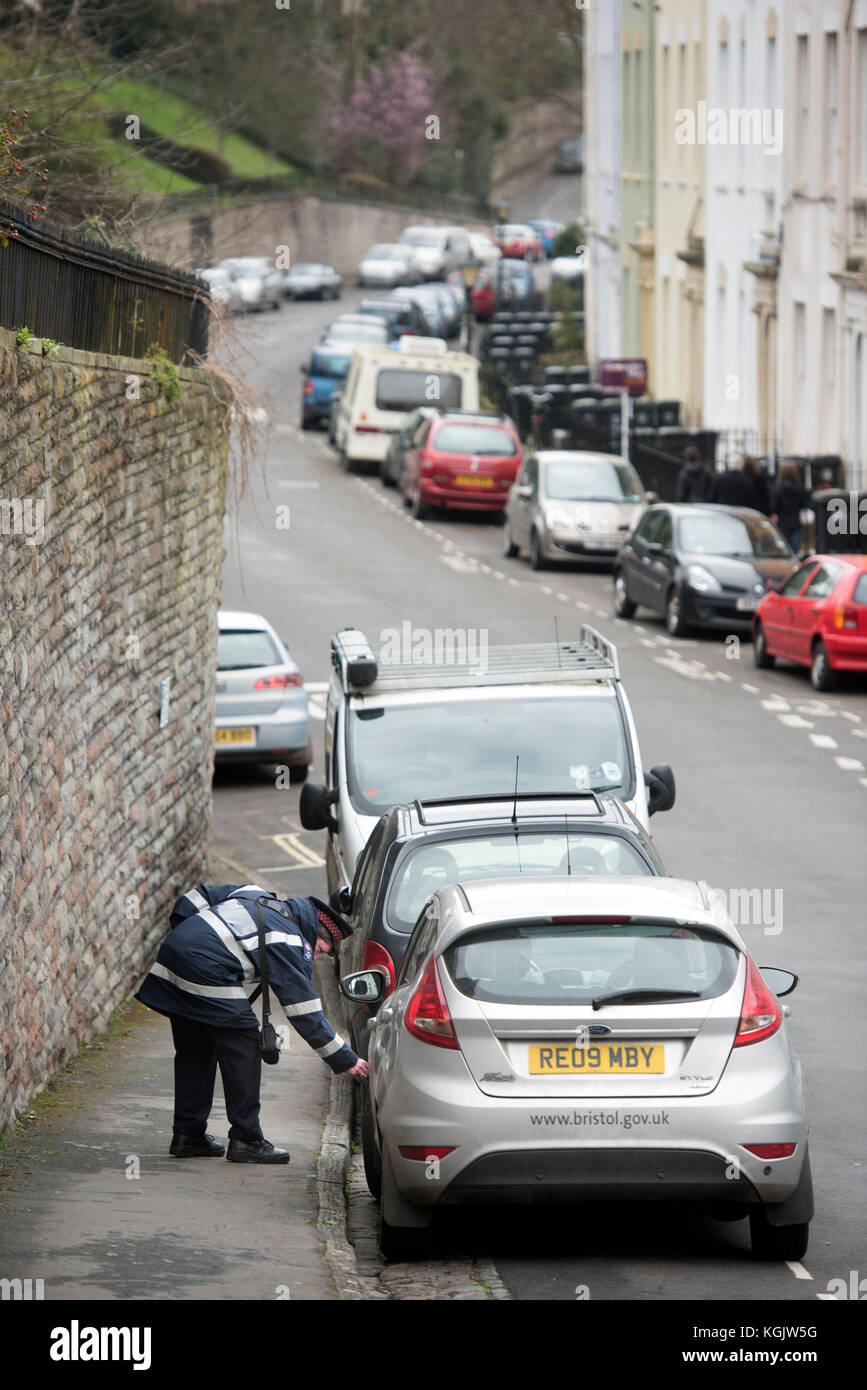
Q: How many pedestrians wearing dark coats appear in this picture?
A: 4